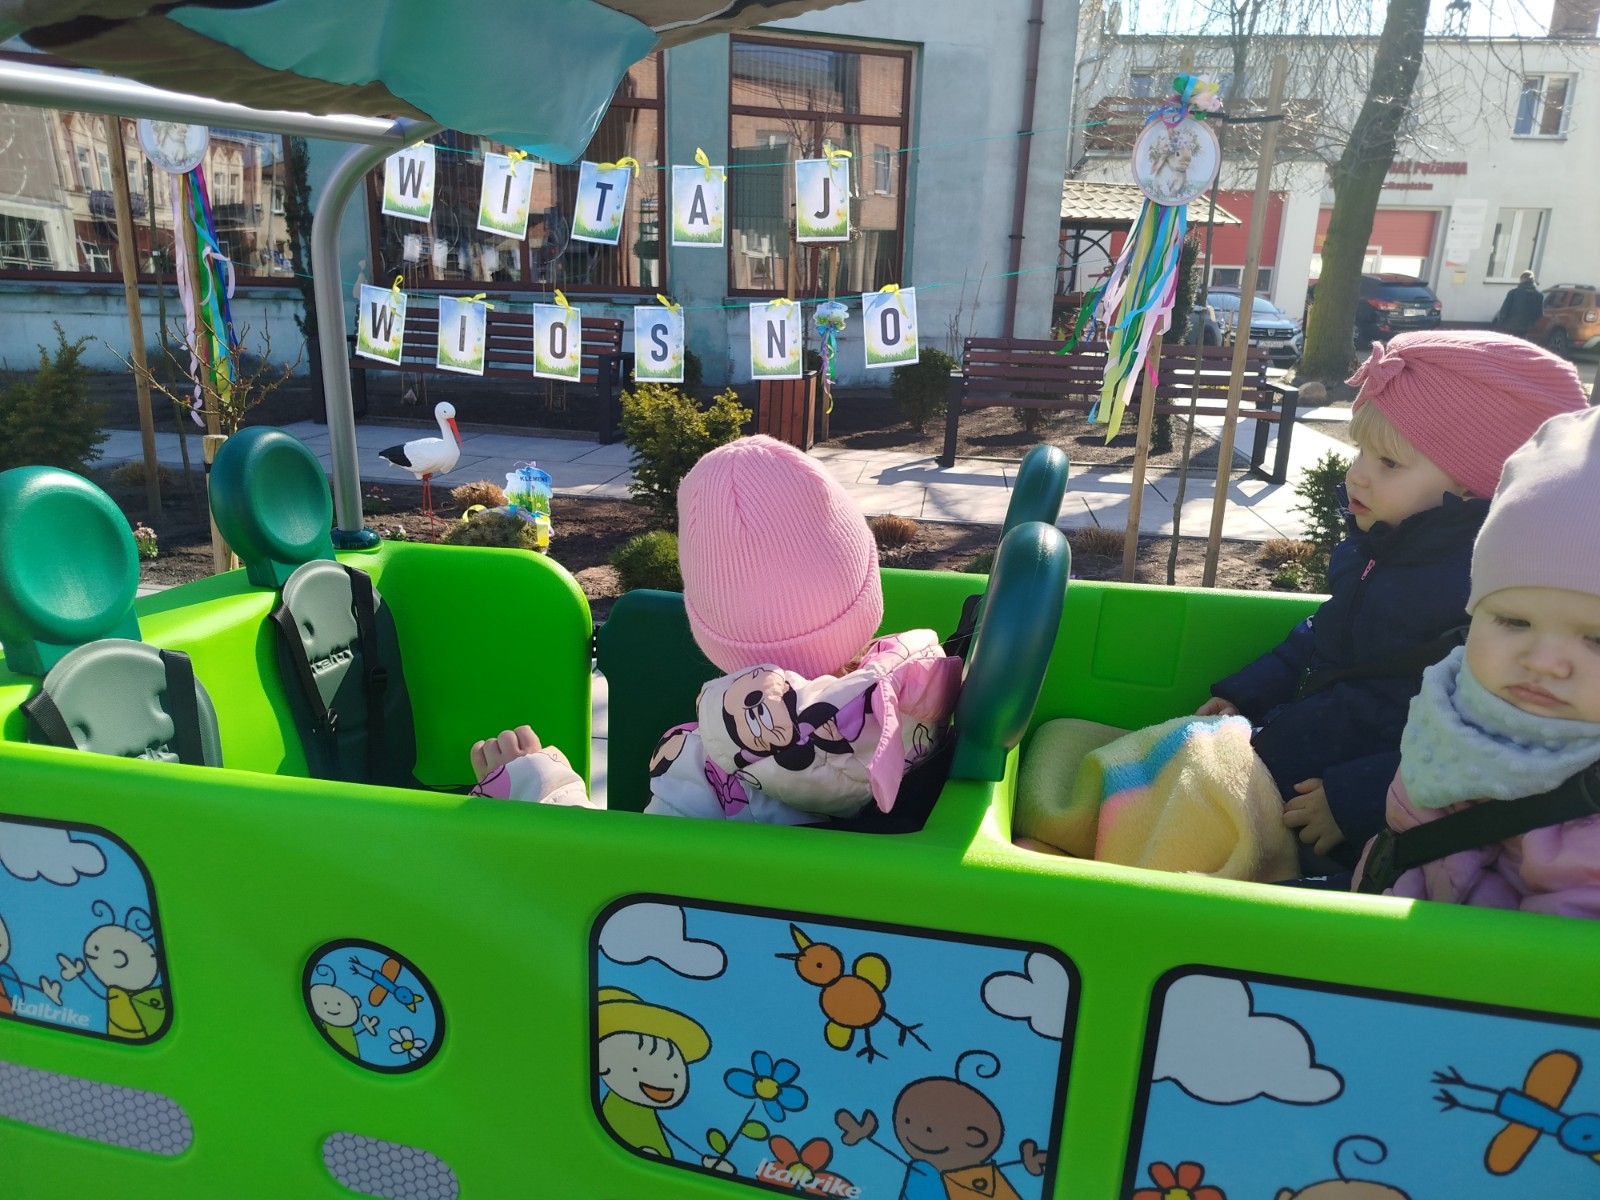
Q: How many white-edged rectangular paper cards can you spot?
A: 11